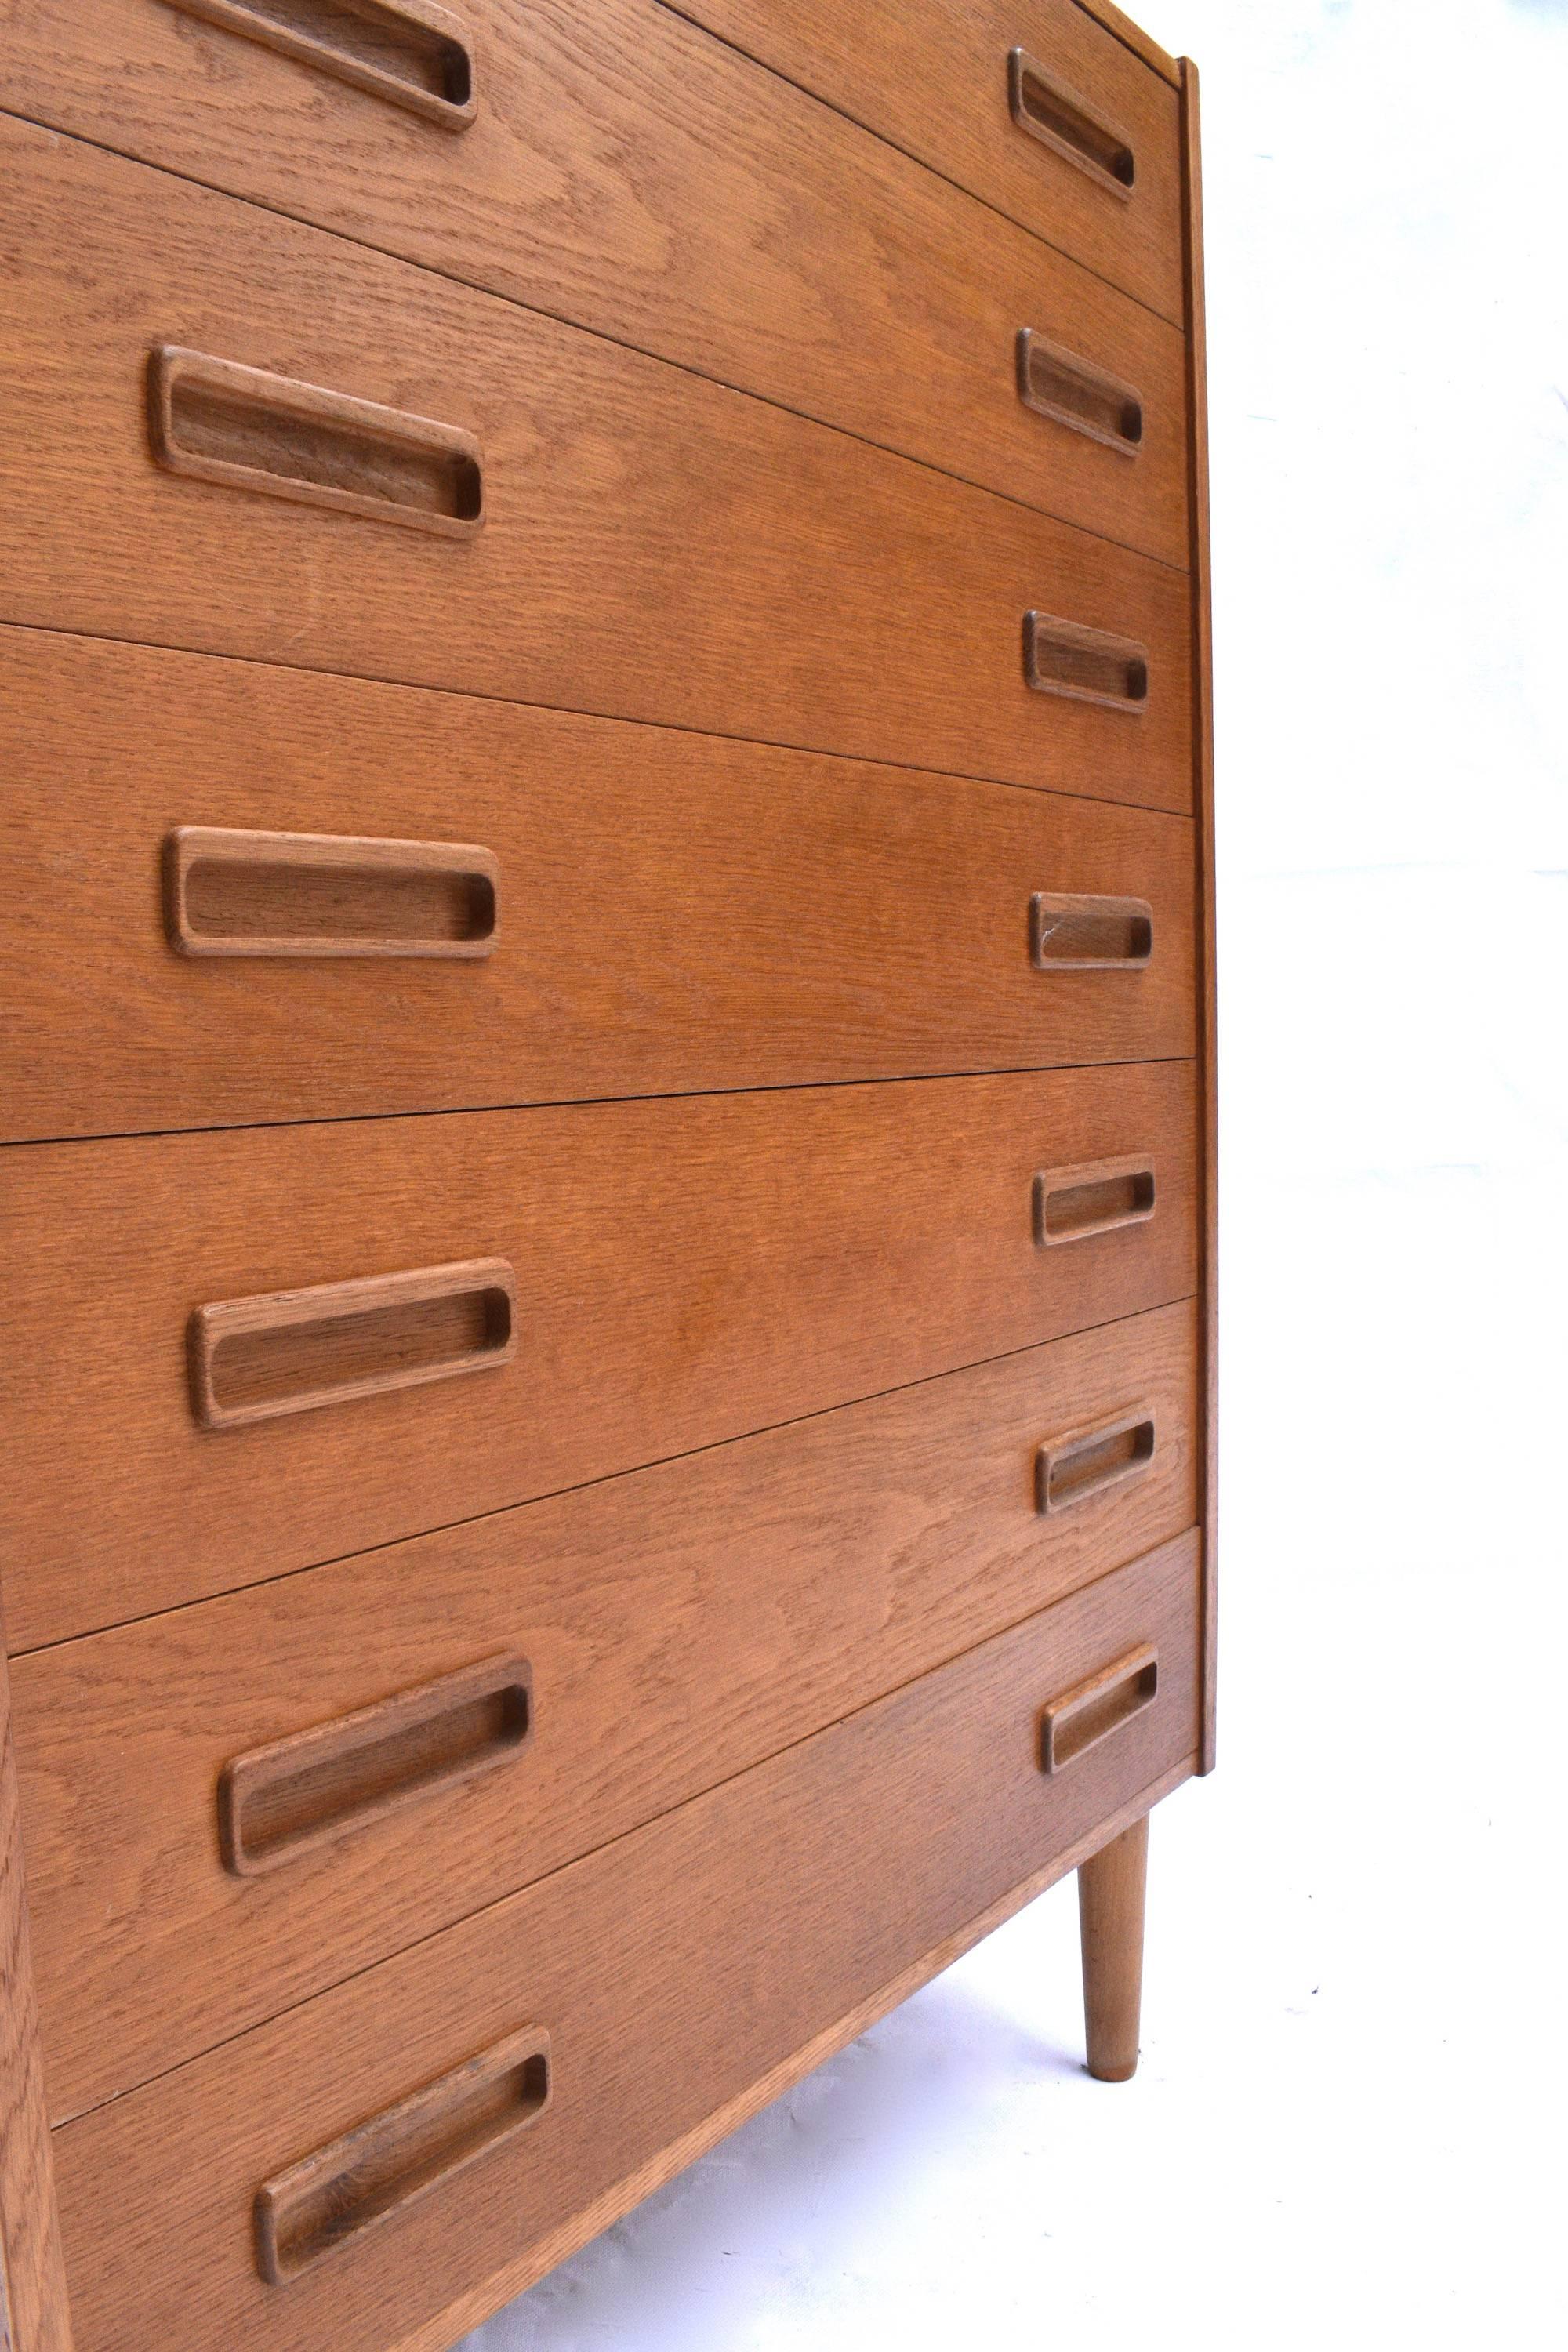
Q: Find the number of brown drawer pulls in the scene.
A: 13